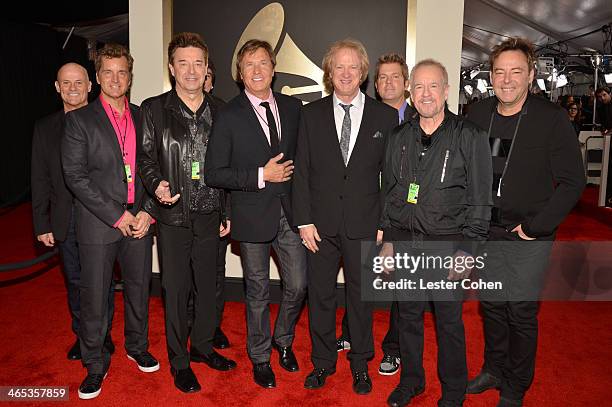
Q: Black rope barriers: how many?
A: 1